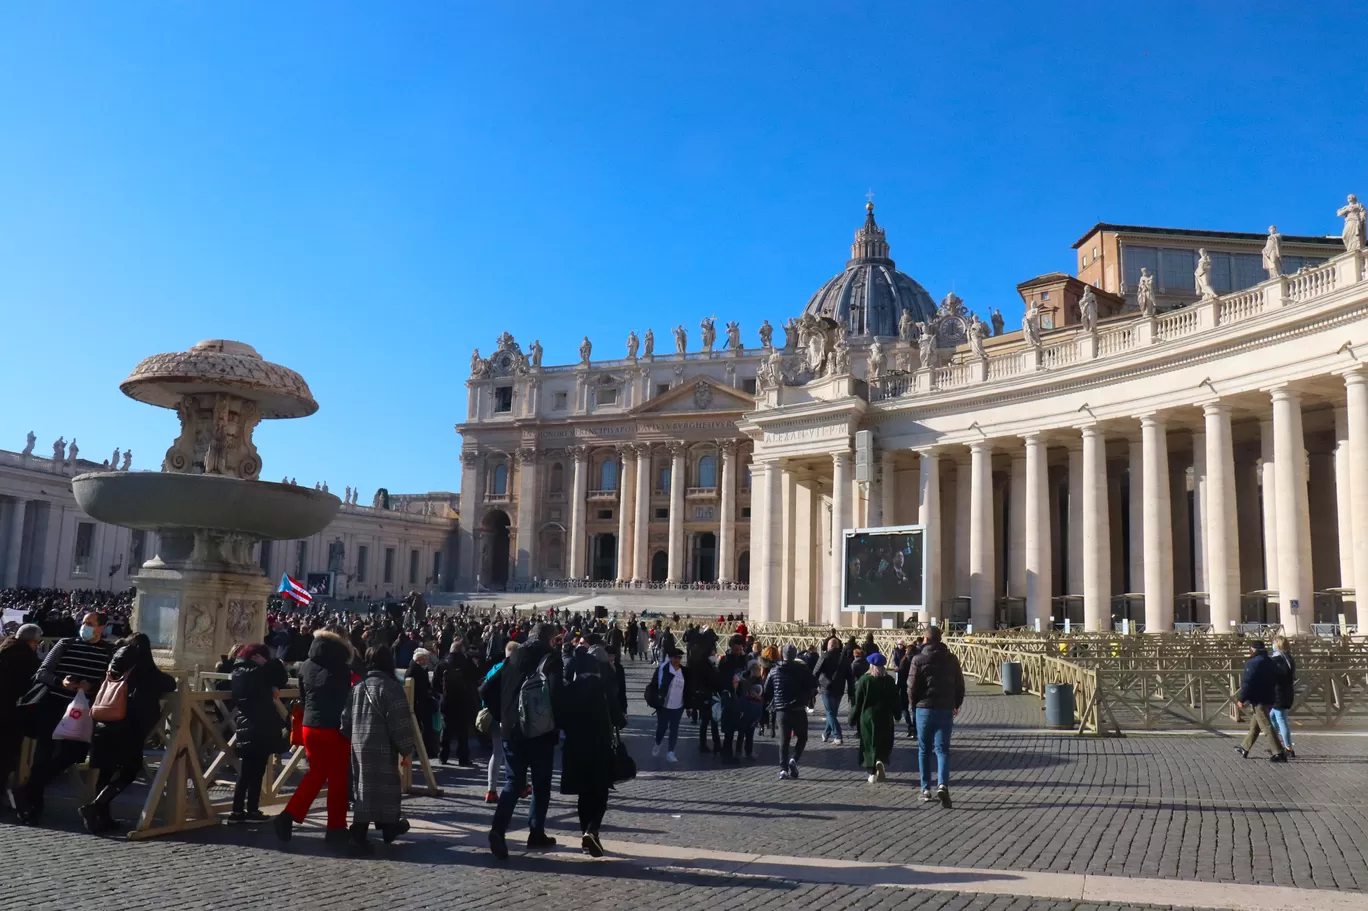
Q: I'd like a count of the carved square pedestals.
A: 1